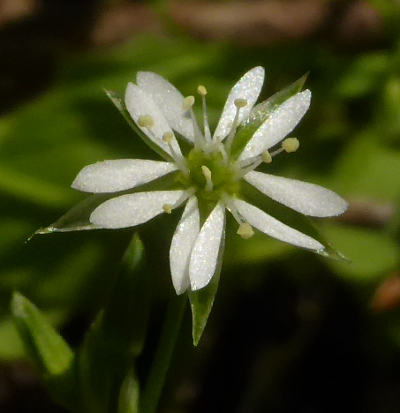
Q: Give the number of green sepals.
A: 5